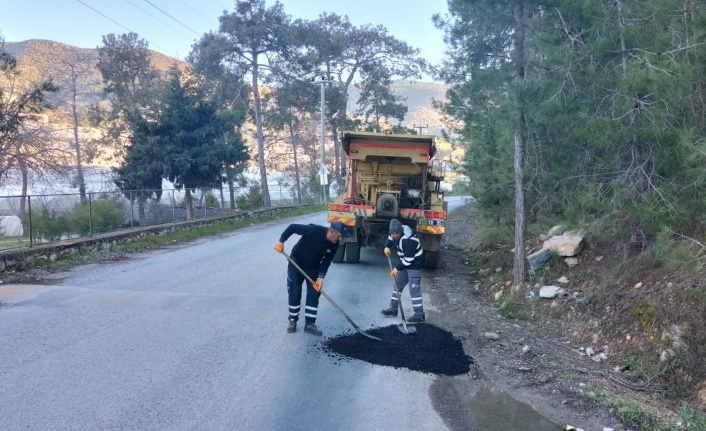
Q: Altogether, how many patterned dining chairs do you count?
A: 0